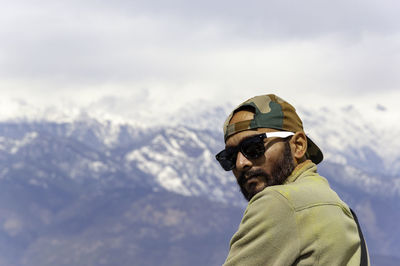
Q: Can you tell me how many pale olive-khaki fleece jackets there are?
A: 1